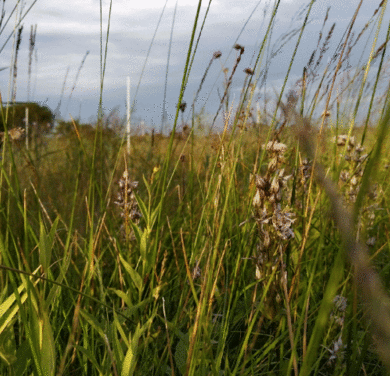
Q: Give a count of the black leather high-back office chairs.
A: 0